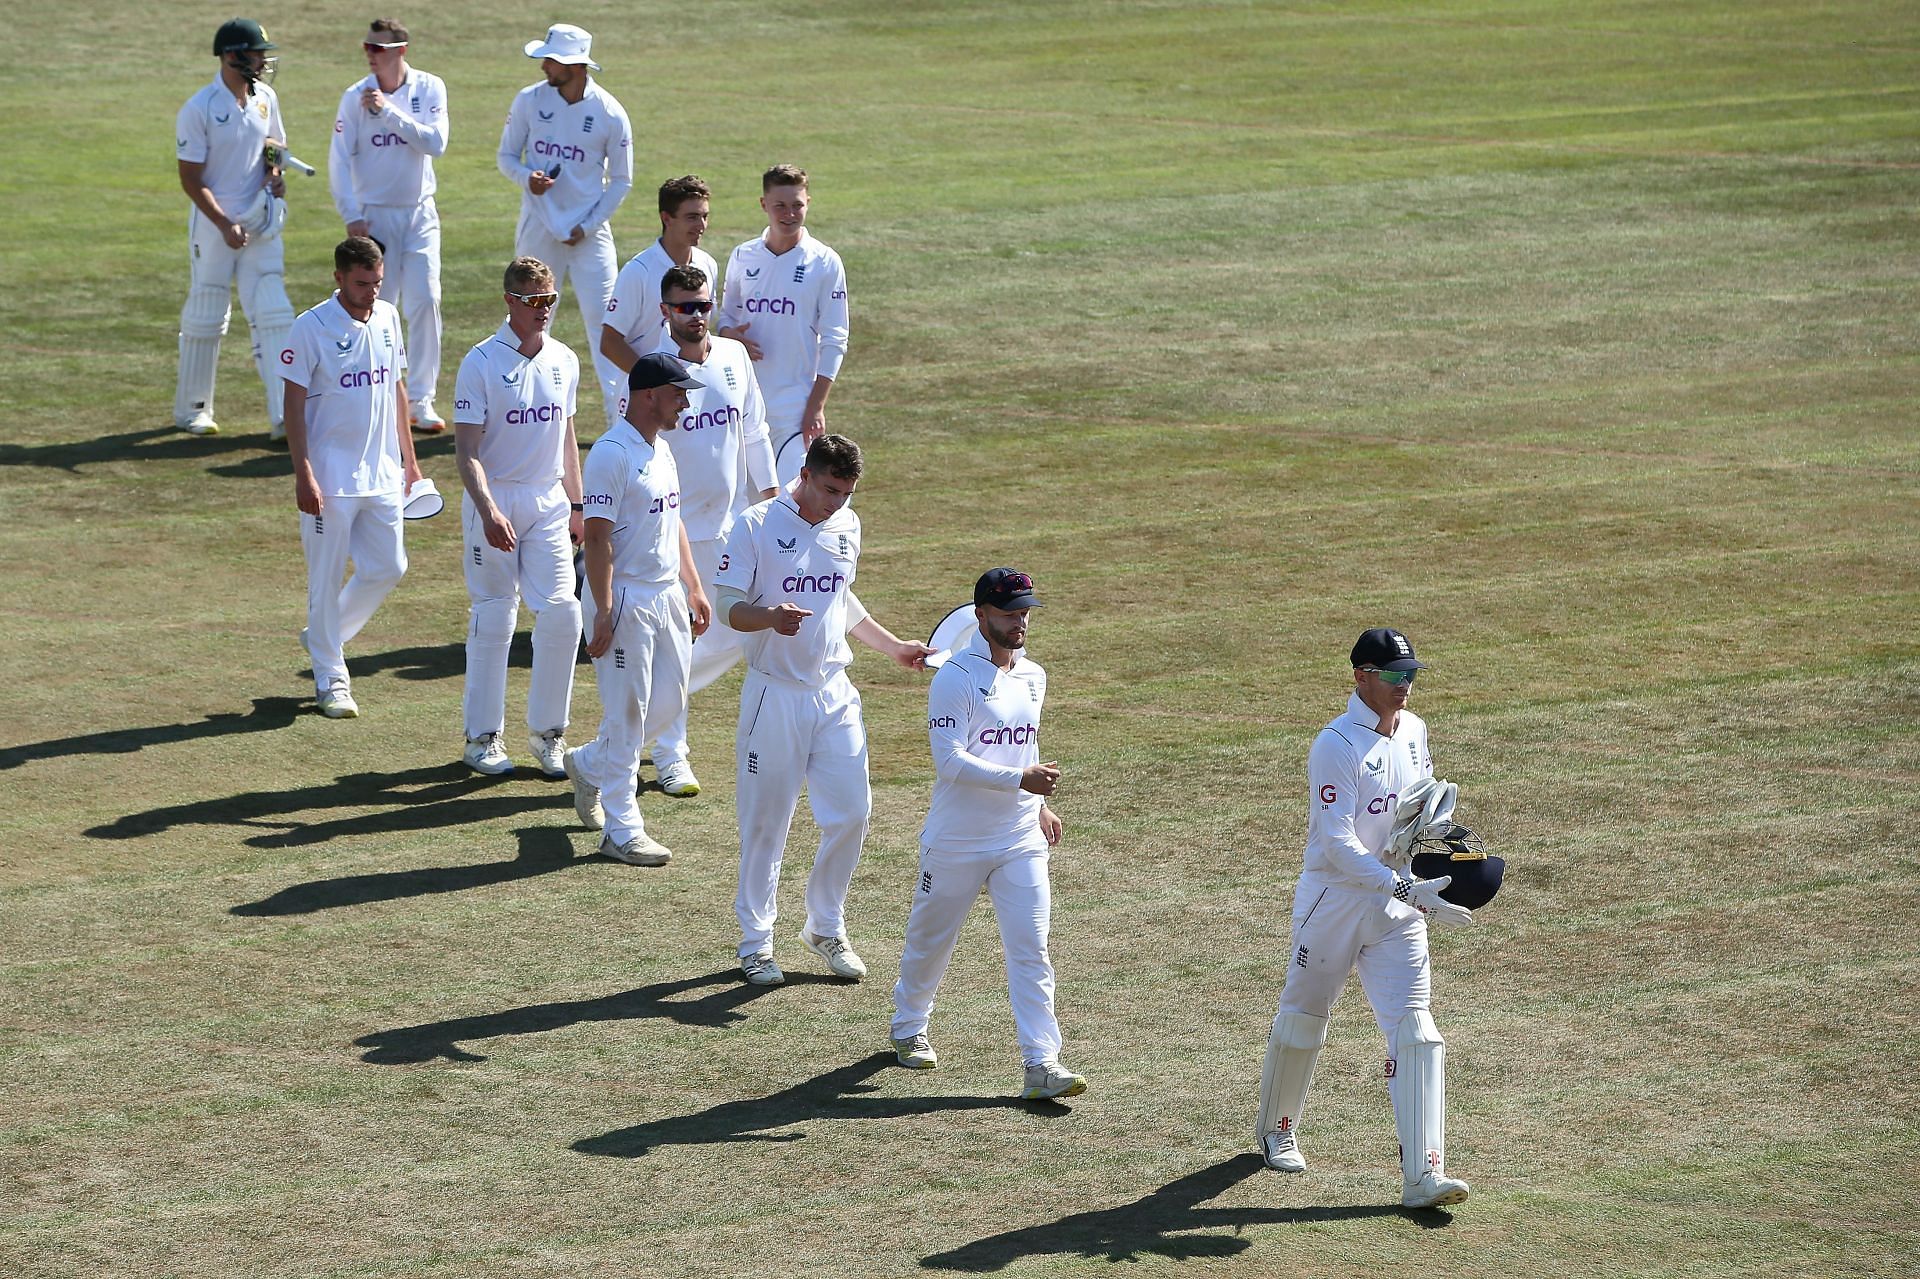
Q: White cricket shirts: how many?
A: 12